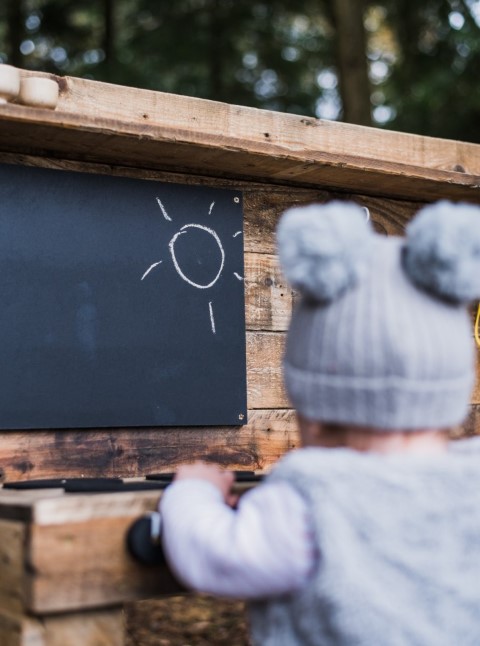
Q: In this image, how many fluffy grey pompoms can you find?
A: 2